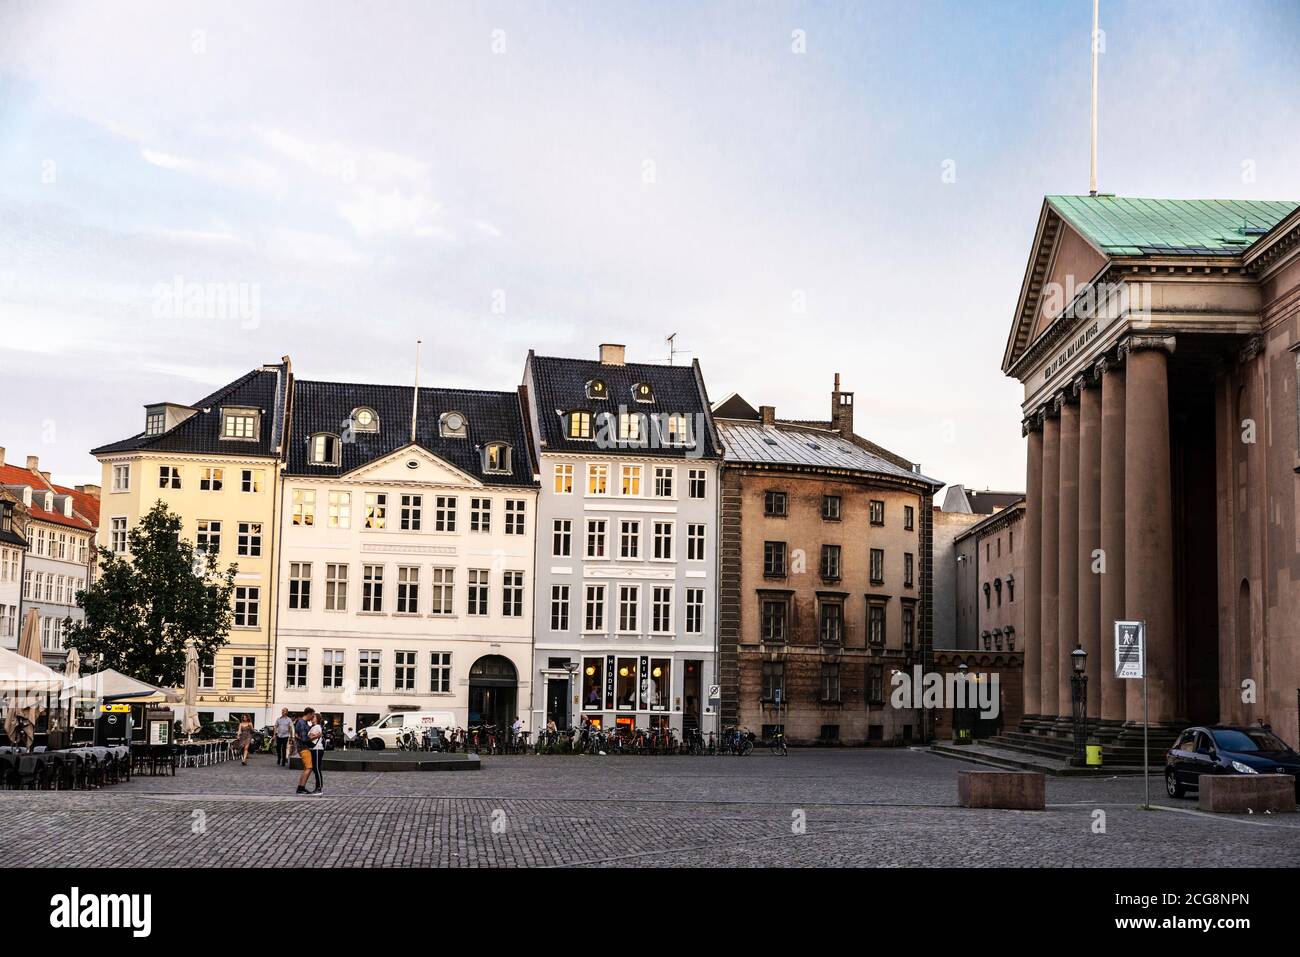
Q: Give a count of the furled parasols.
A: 3